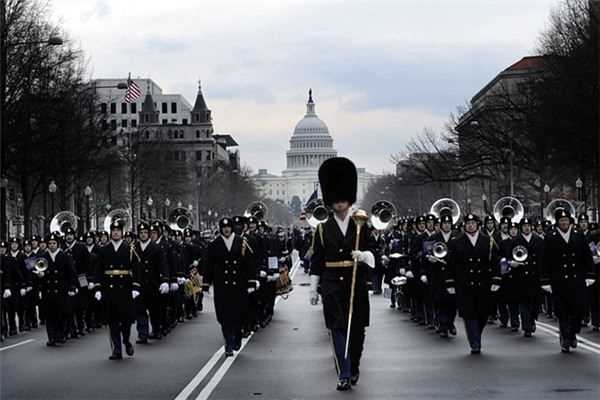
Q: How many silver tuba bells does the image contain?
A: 9